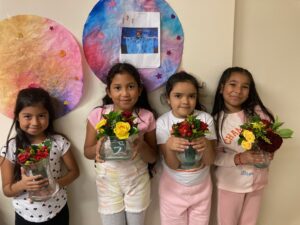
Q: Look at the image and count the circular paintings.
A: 2